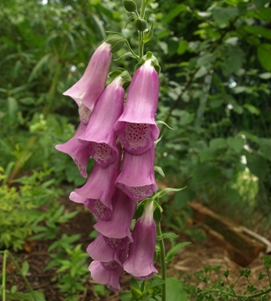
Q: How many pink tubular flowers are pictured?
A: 10